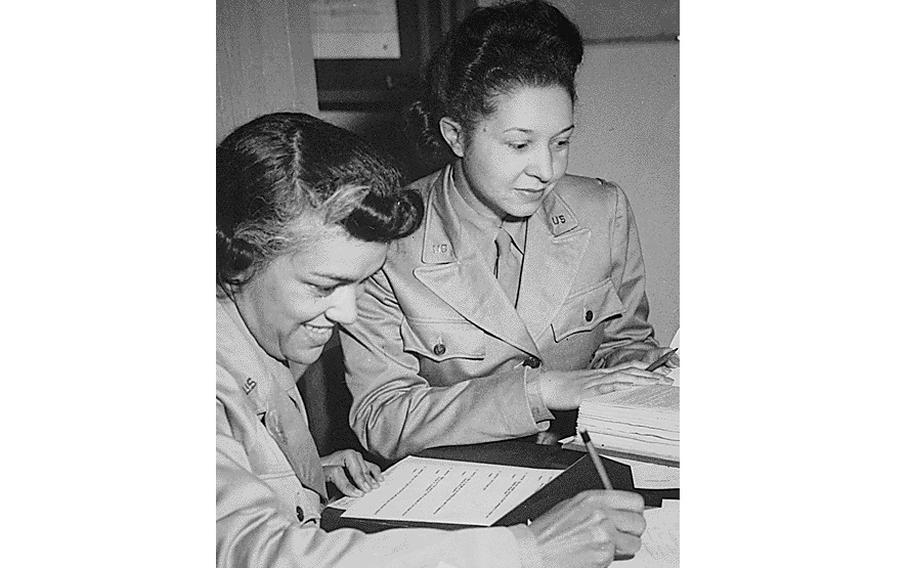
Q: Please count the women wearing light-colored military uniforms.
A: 2